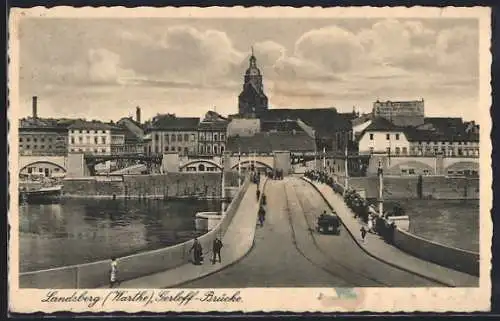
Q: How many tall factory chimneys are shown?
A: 2